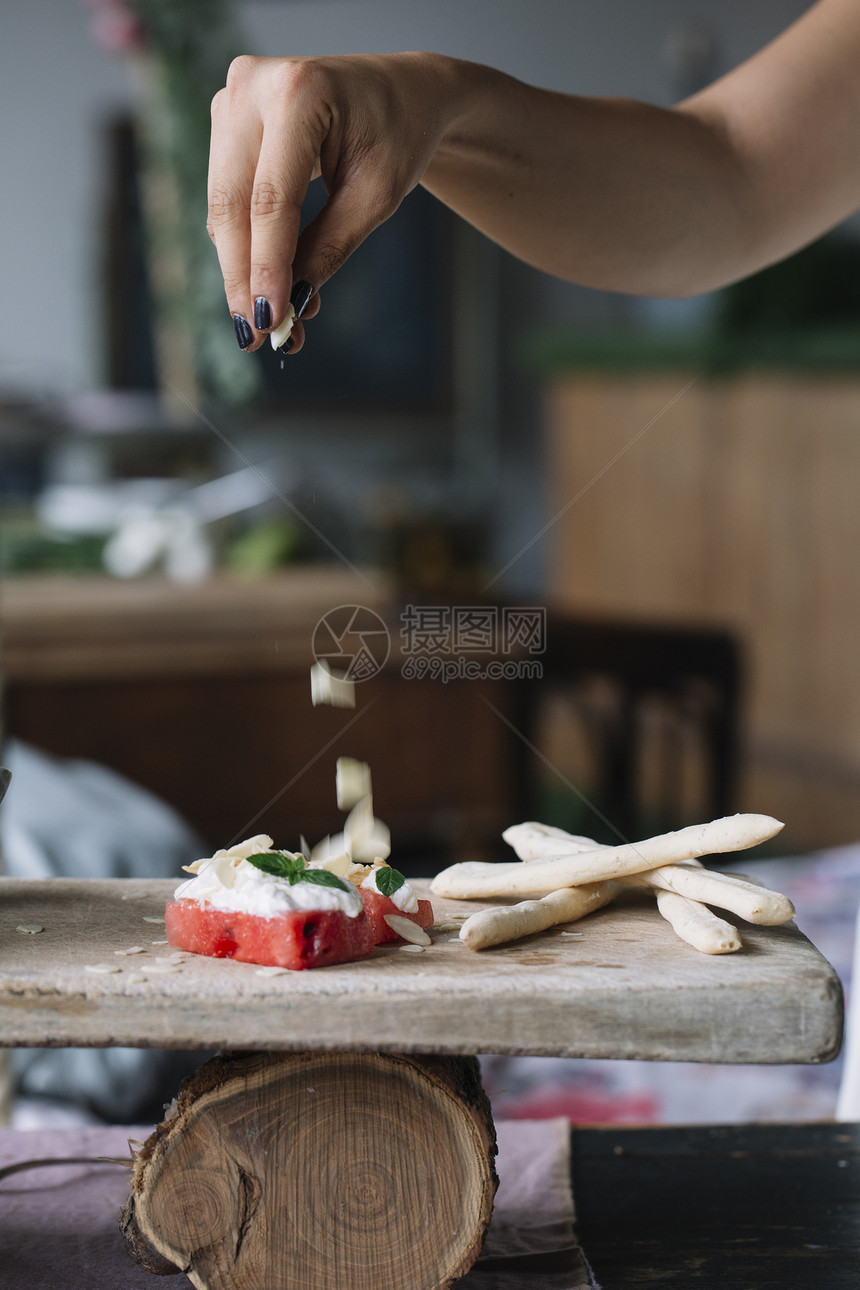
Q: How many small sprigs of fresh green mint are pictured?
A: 2